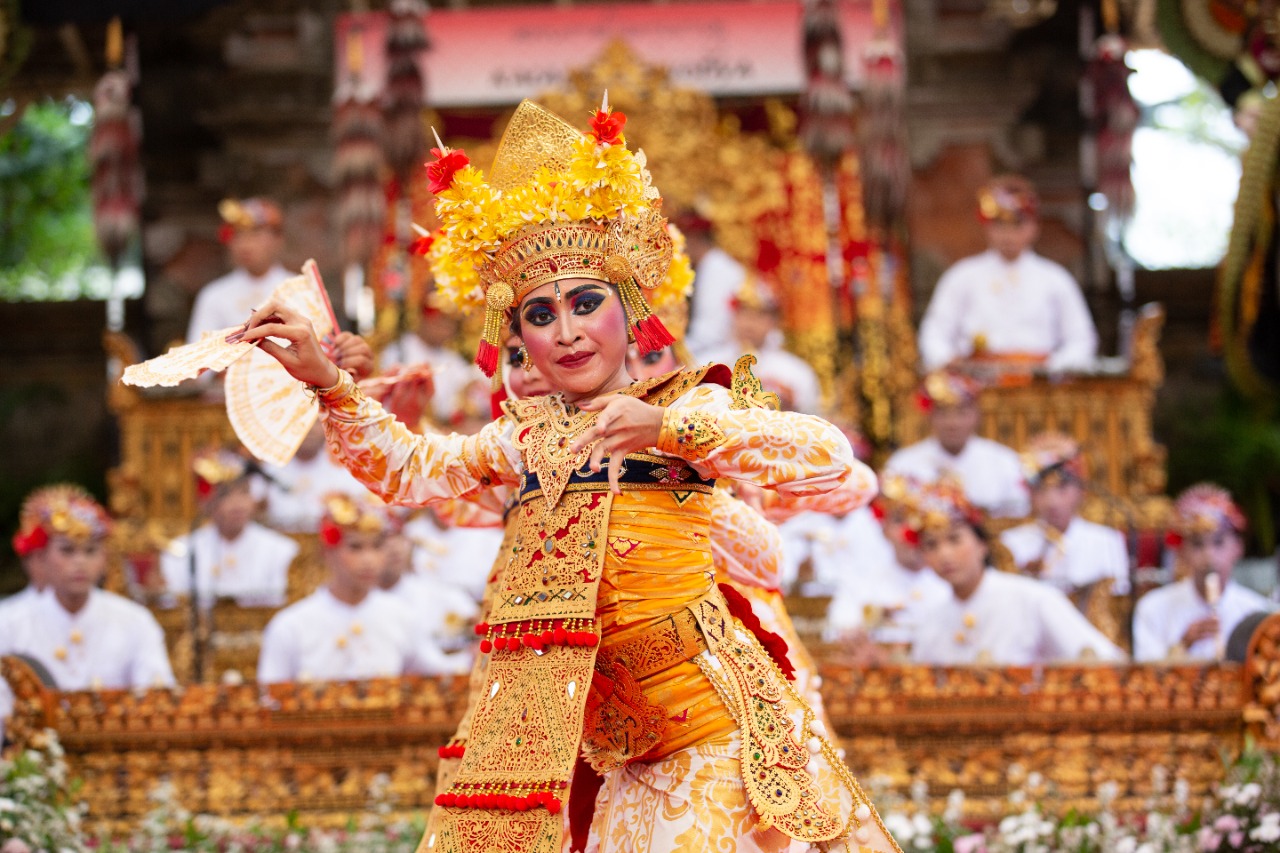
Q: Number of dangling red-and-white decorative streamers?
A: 6